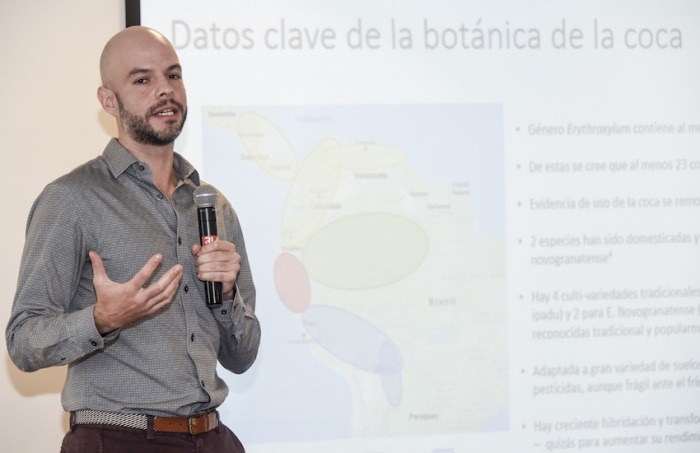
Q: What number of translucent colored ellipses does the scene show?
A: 7